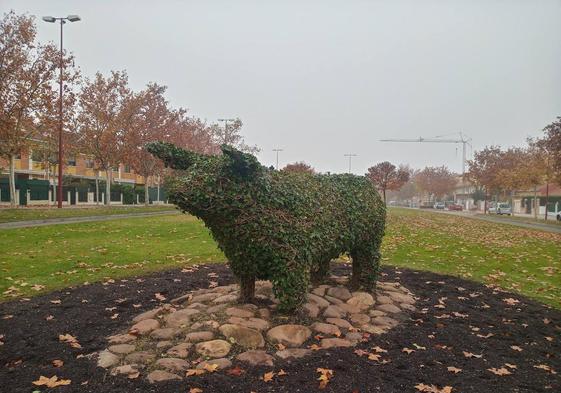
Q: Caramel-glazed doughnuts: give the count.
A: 0